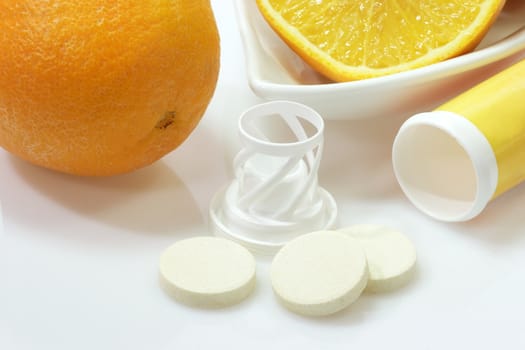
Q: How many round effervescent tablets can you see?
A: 3